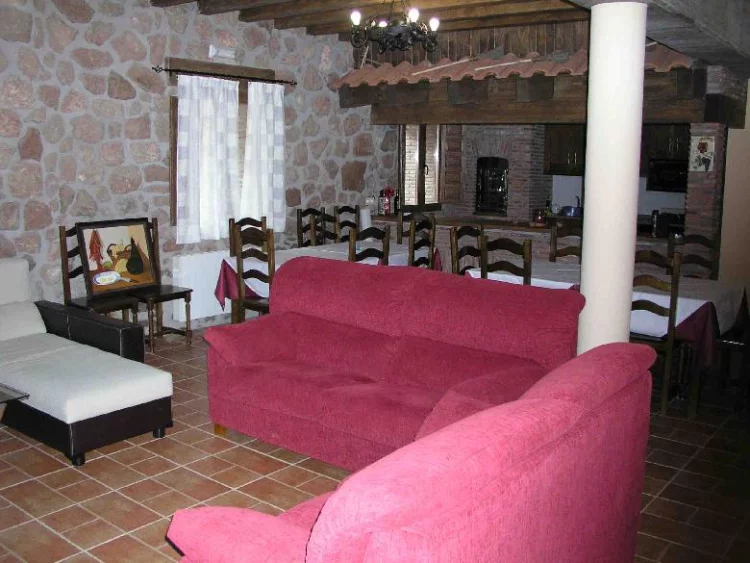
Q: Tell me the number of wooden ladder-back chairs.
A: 15